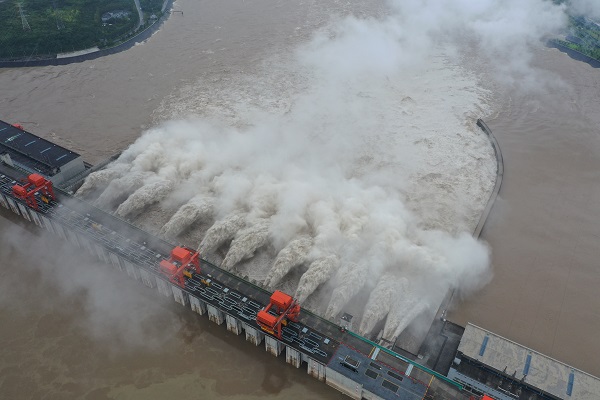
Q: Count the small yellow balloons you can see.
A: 0